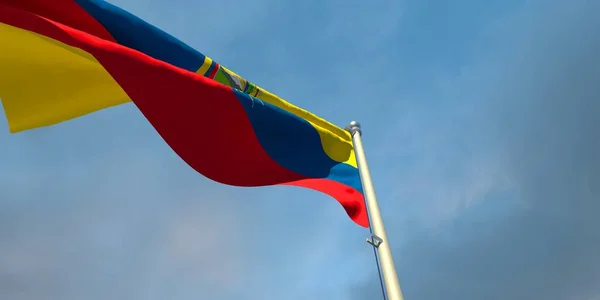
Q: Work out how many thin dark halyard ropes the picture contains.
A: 1